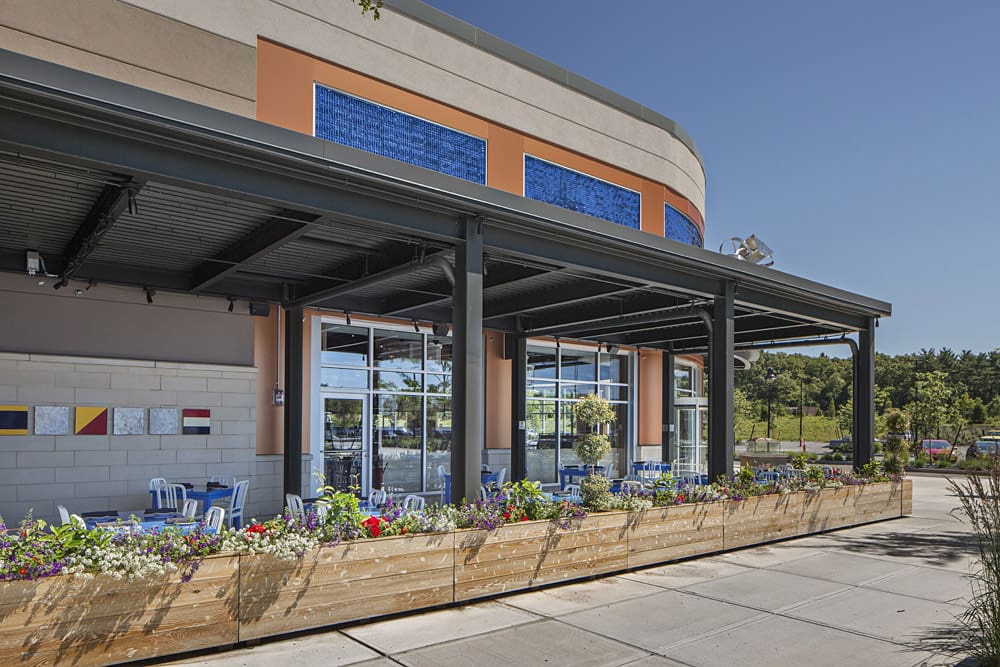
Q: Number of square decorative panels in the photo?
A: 6